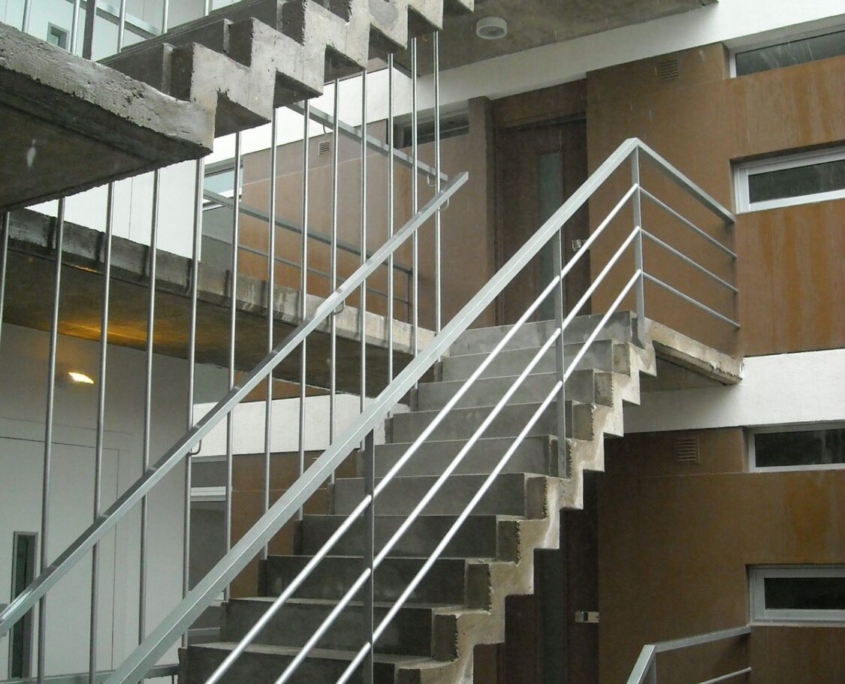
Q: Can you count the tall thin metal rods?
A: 13